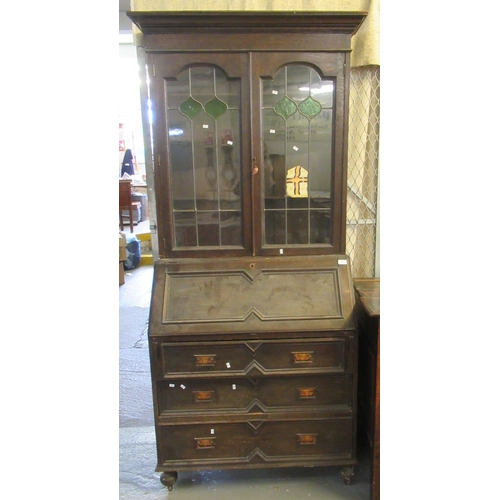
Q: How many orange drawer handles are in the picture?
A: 6